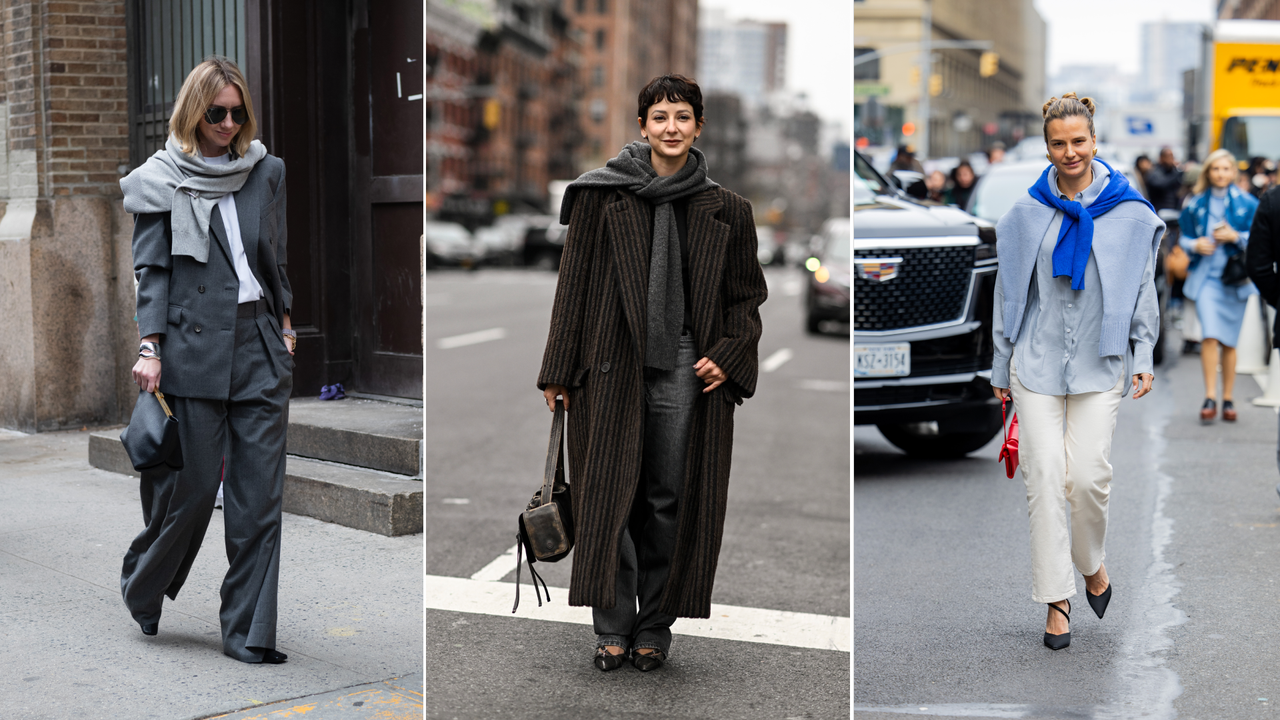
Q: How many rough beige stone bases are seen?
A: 1